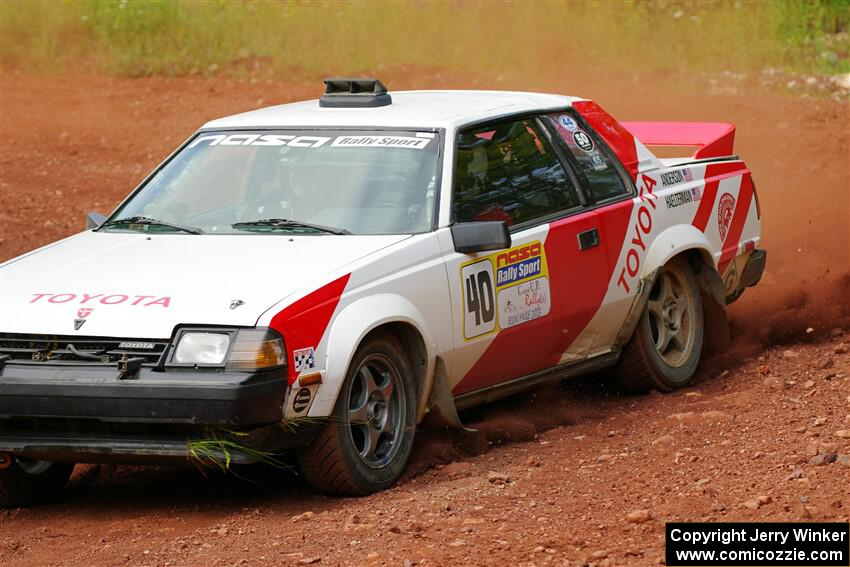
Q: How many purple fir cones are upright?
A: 0